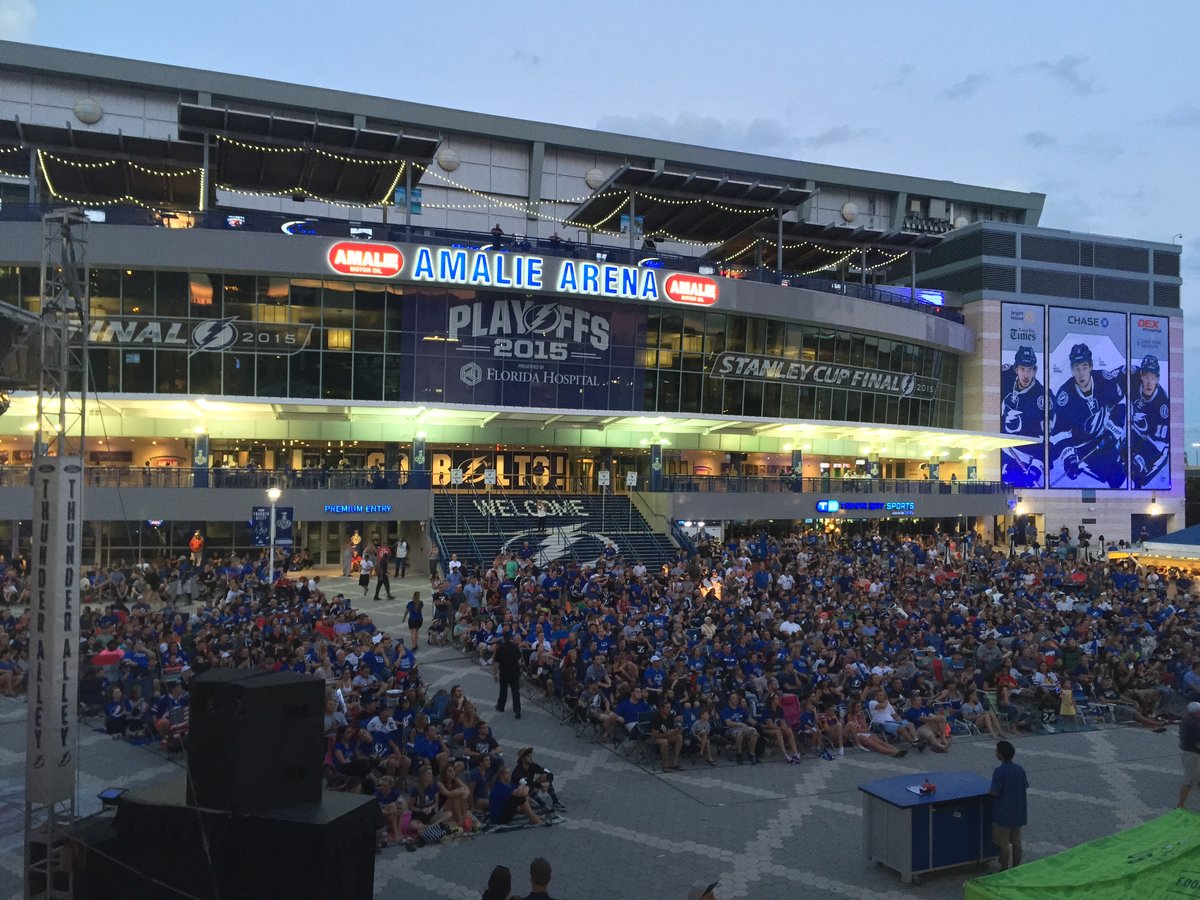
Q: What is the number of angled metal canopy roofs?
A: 4